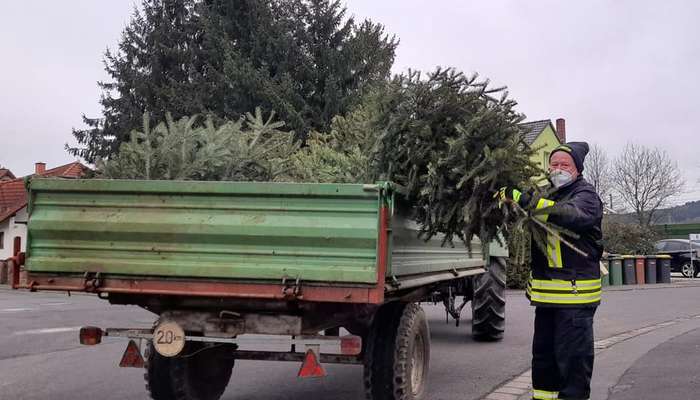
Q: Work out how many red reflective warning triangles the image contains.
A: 2